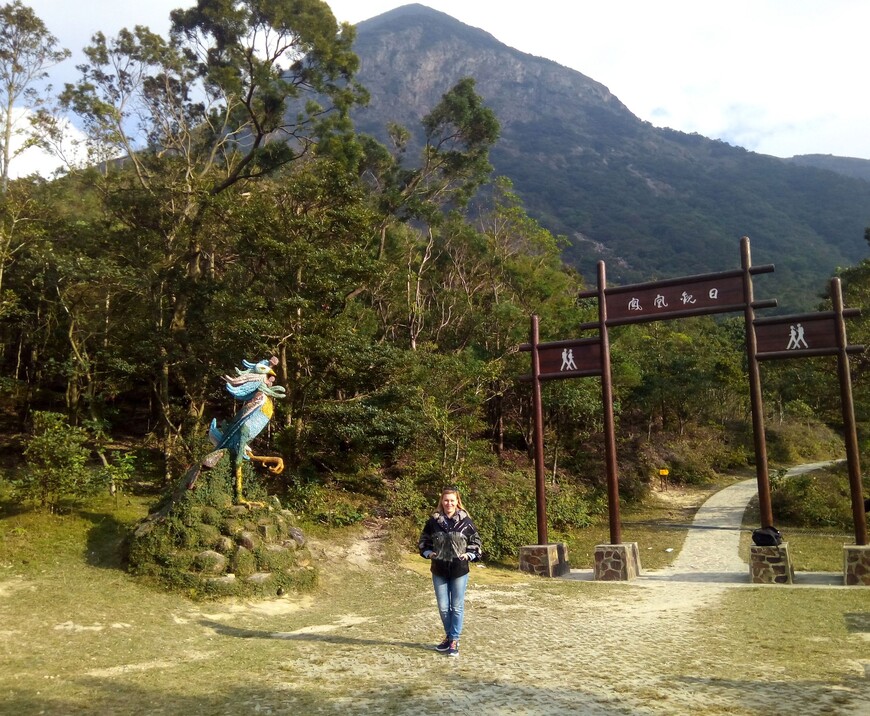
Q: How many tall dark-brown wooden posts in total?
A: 4